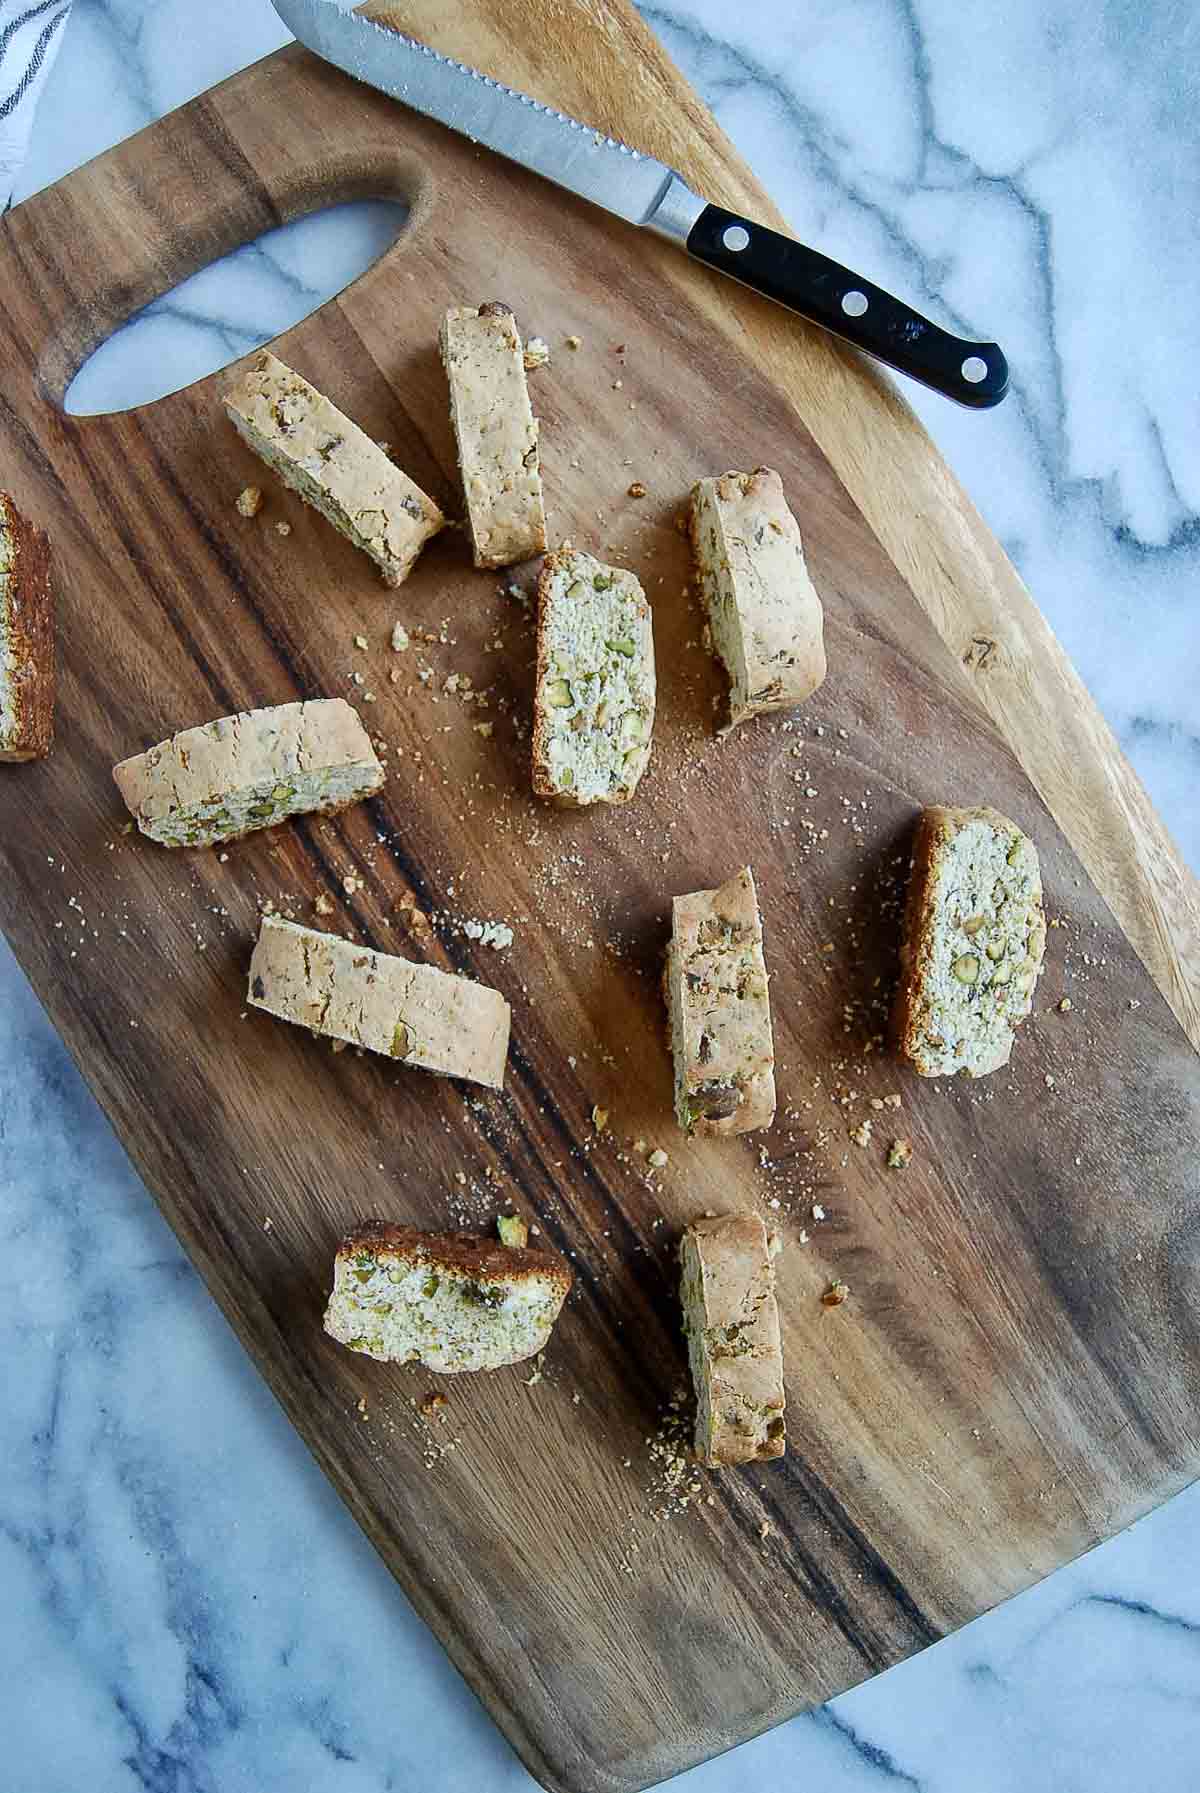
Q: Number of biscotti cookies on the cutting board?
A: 11